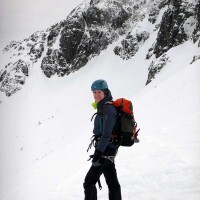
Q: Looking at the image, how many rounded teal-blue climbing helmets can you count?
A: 1